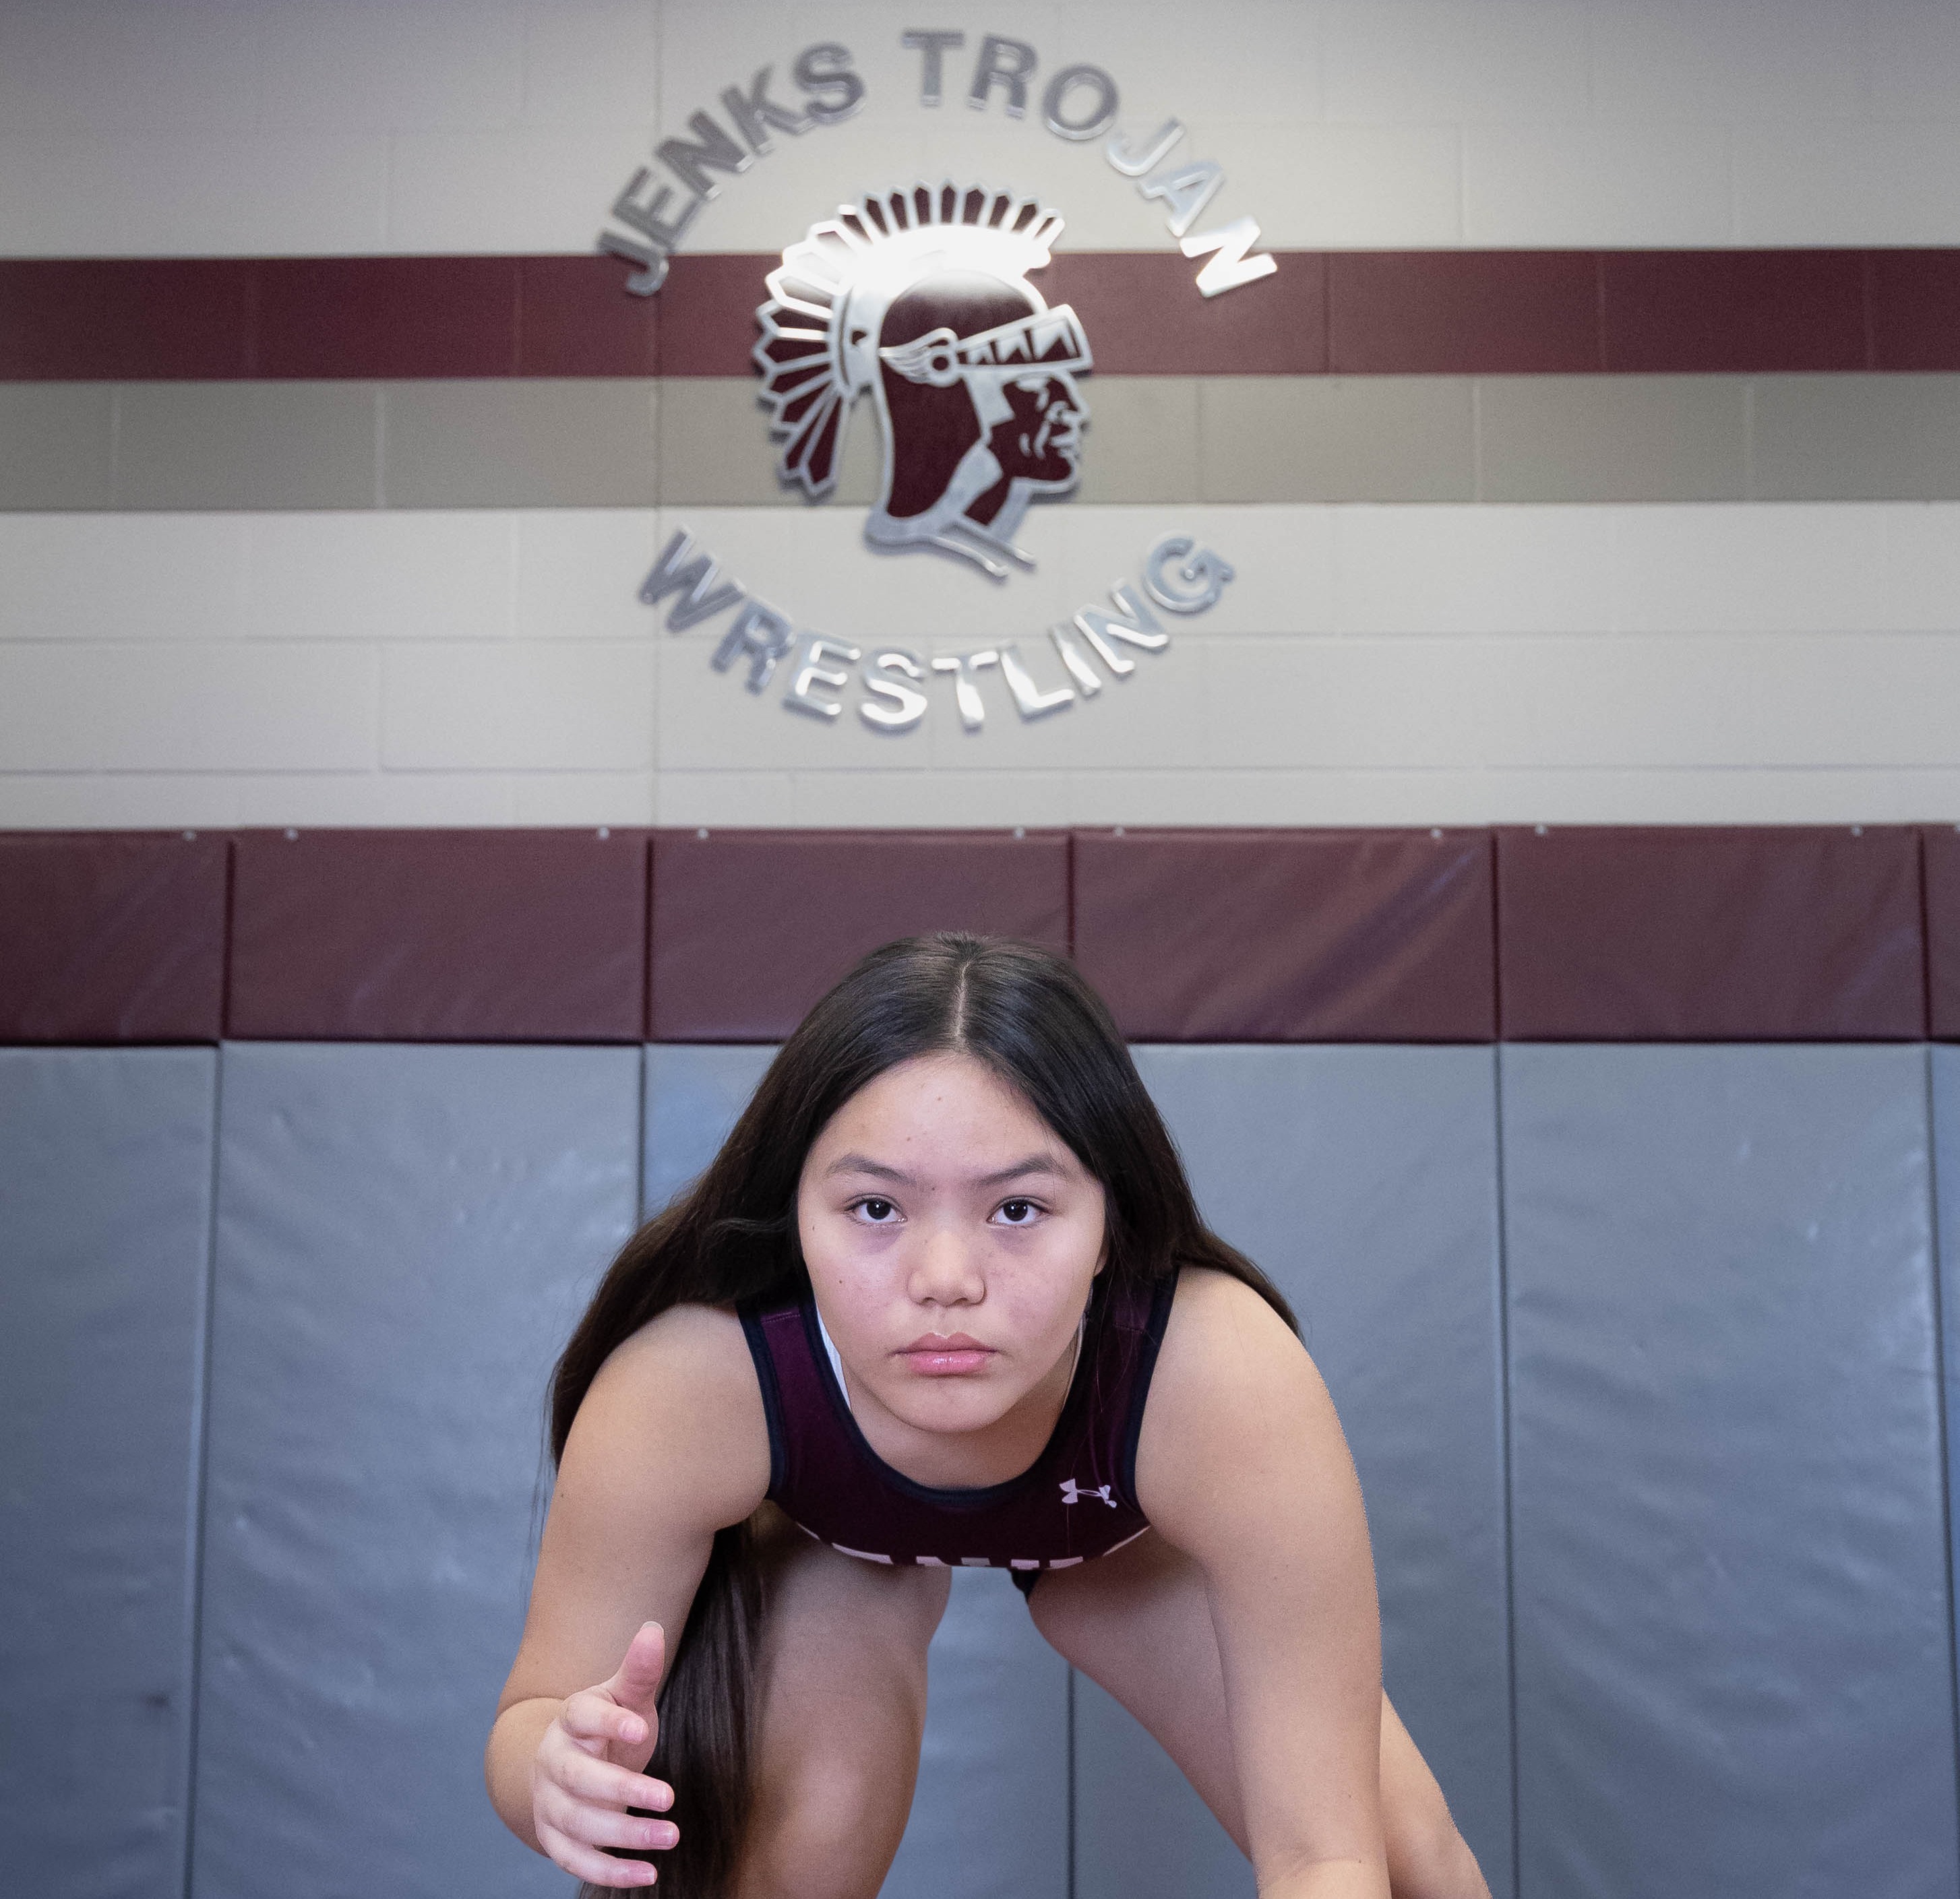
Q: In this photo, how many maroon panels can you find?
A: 6